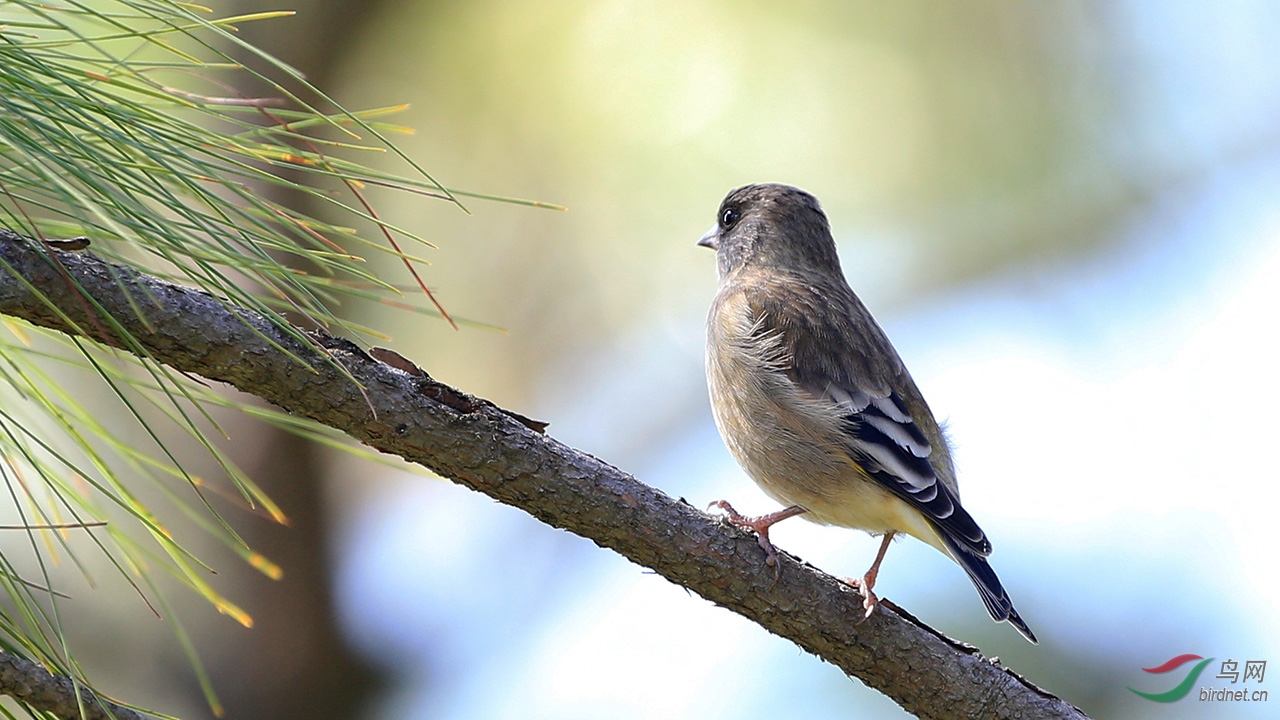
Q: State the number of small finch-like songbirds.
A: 1